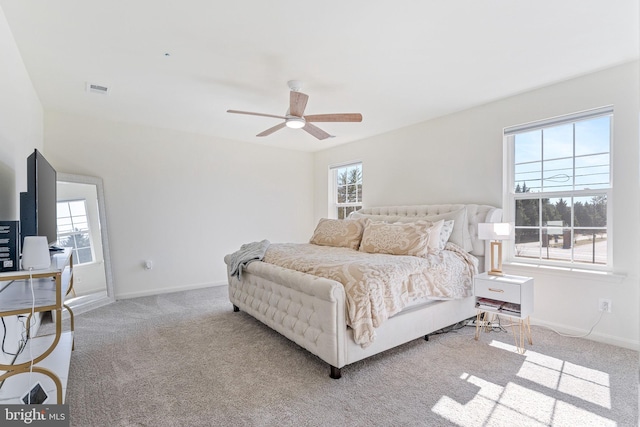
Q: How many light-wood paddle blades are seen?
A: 5